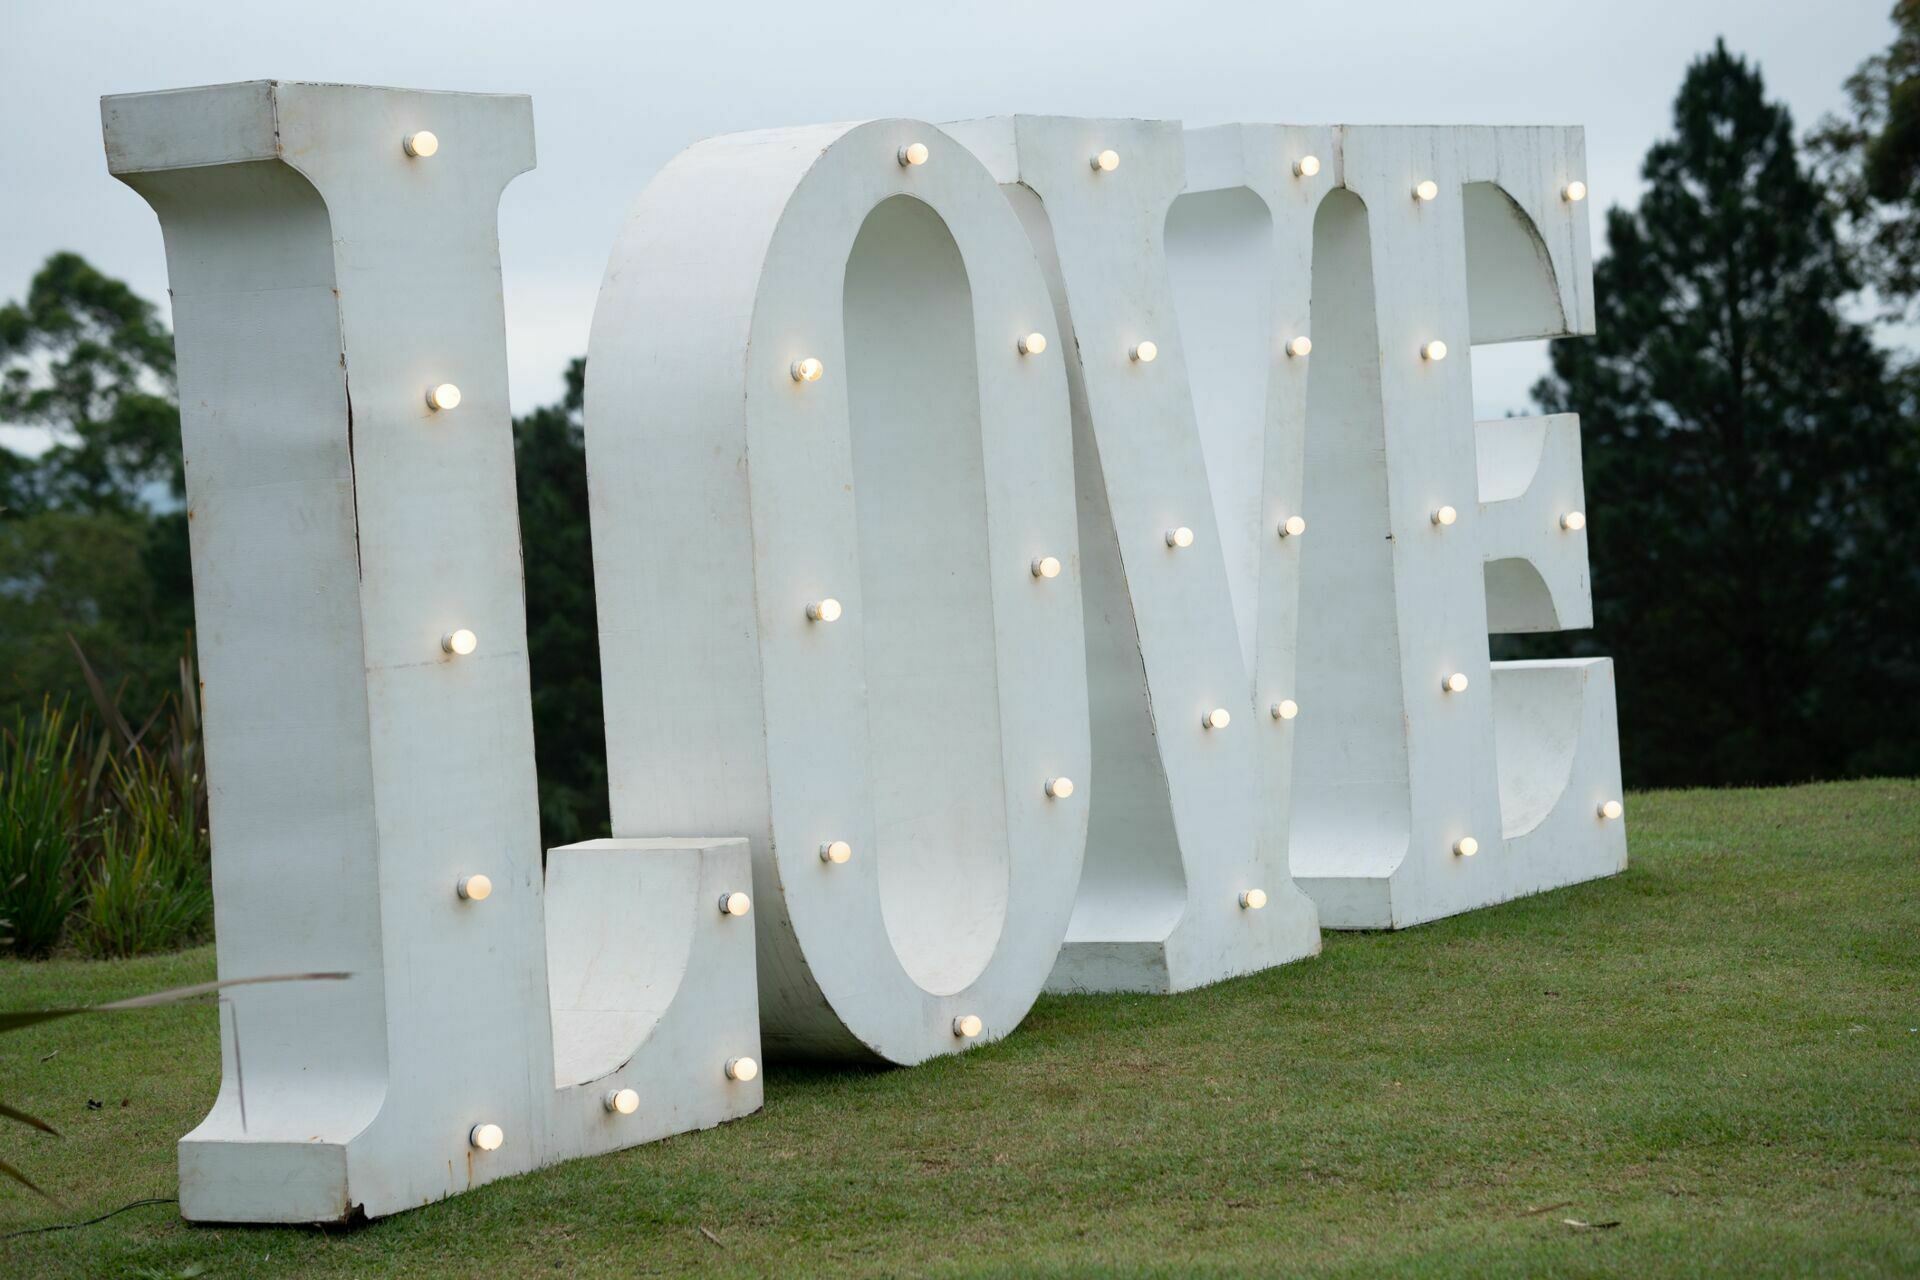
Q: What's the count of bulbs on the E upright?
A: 5